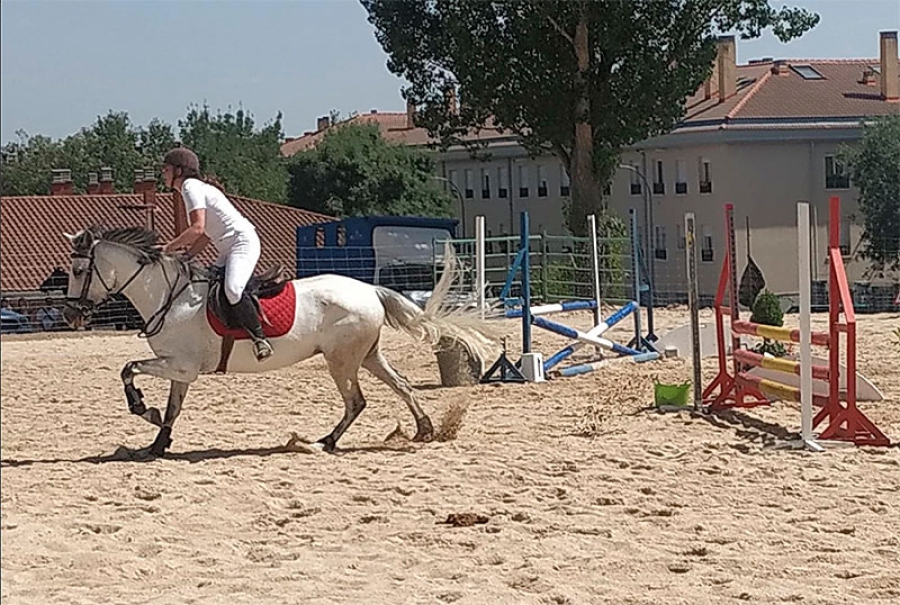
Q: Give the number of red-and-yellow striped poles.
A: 3